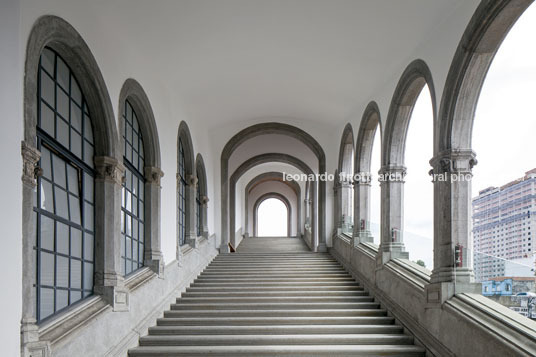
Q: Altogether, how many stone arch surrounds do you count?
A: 12